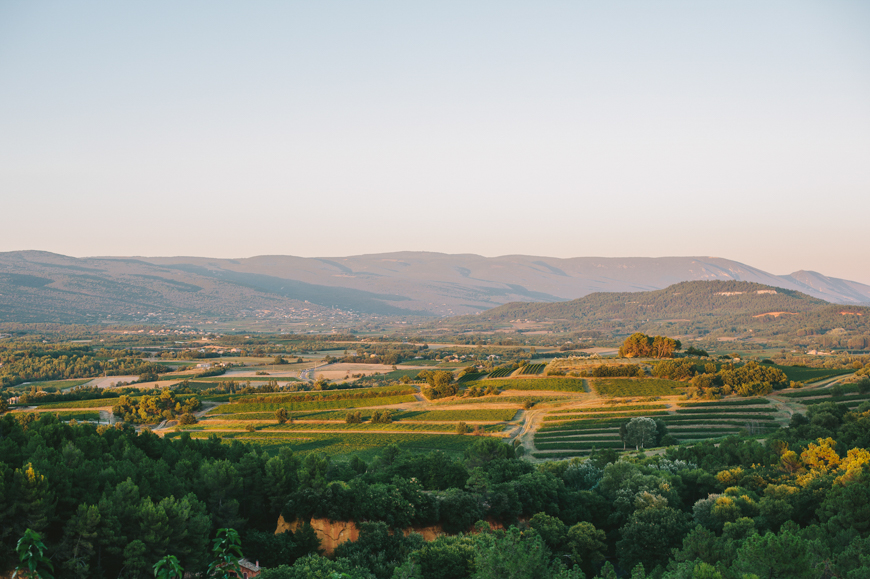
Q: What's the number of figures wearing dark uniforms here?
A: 0